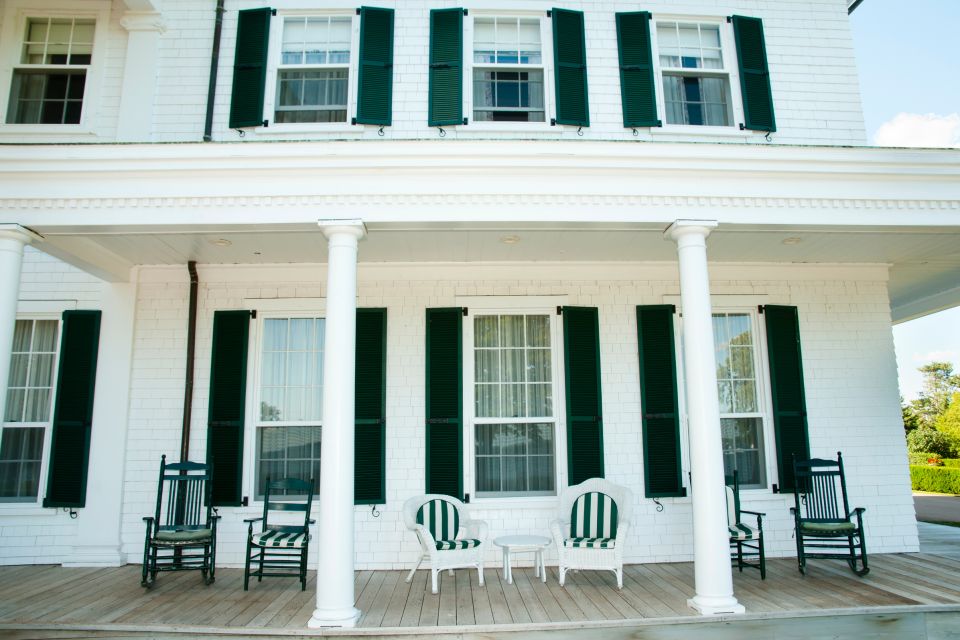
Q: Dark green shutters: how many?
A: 13